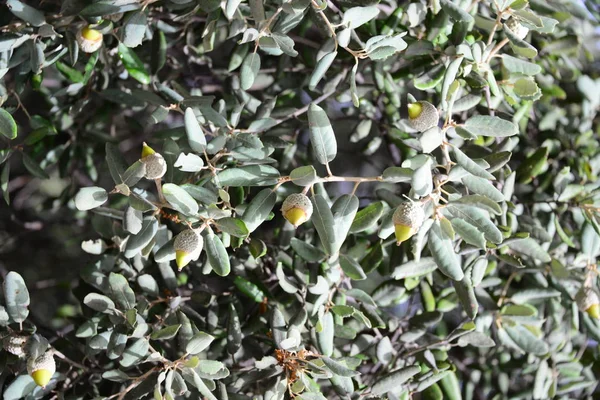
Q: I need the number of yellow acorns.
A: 8